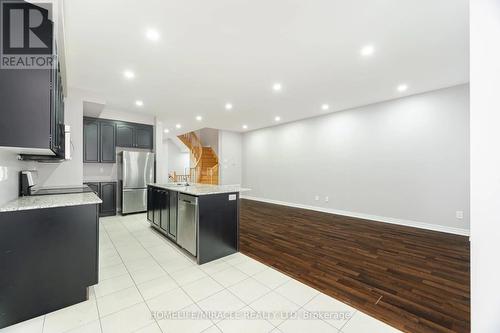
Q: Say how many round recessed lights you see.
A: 13